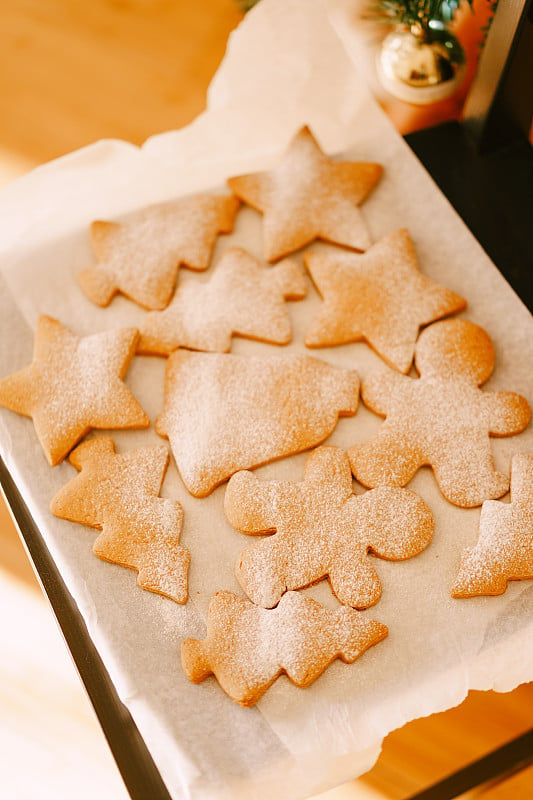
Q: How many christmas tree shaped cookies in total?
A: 5